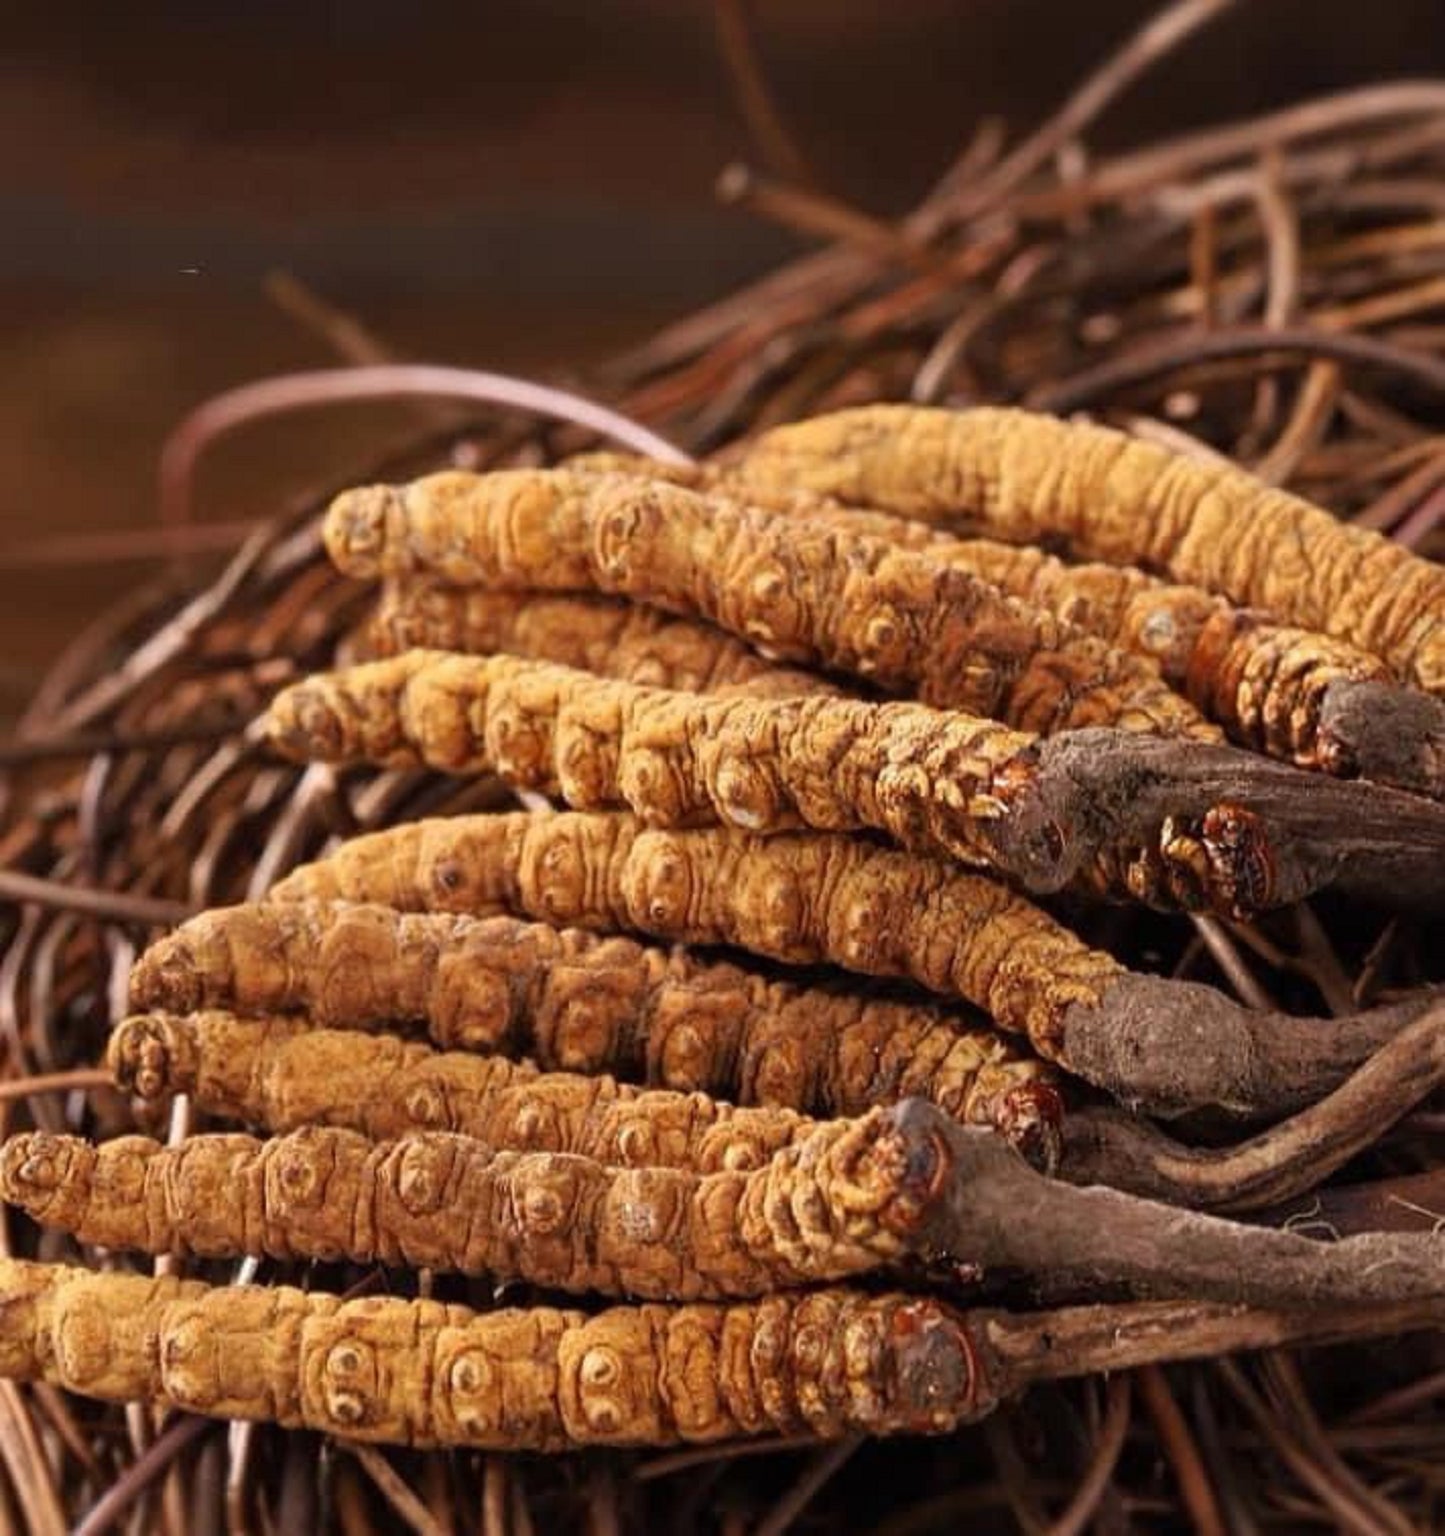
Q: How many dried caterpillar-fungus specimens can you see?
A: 10